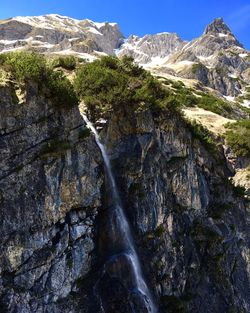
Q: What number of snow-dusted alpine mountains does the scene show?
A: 3